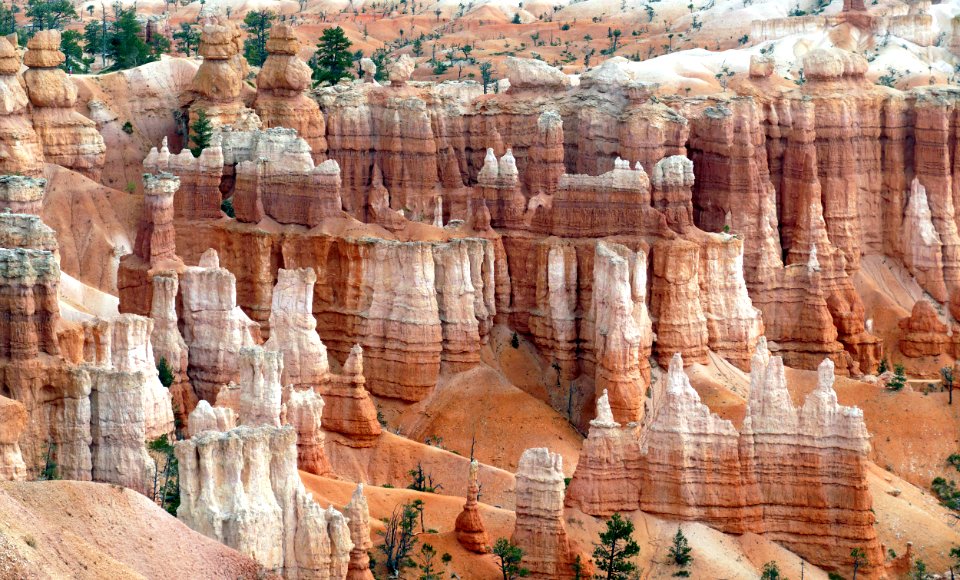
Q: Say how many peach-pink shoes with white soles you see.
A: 0